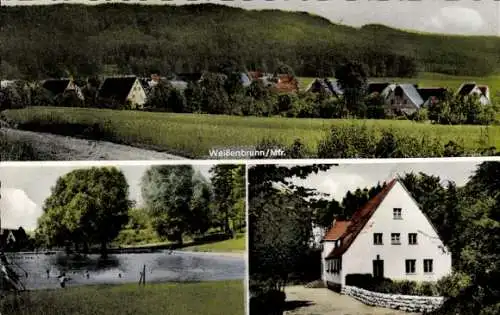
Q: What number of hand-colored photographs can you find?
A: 3